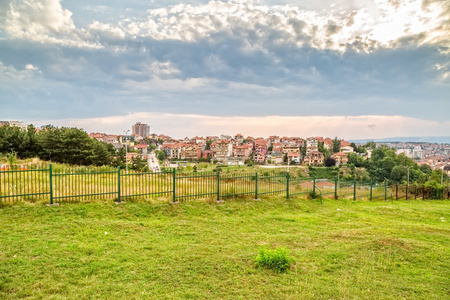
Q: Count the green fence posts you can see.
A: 11